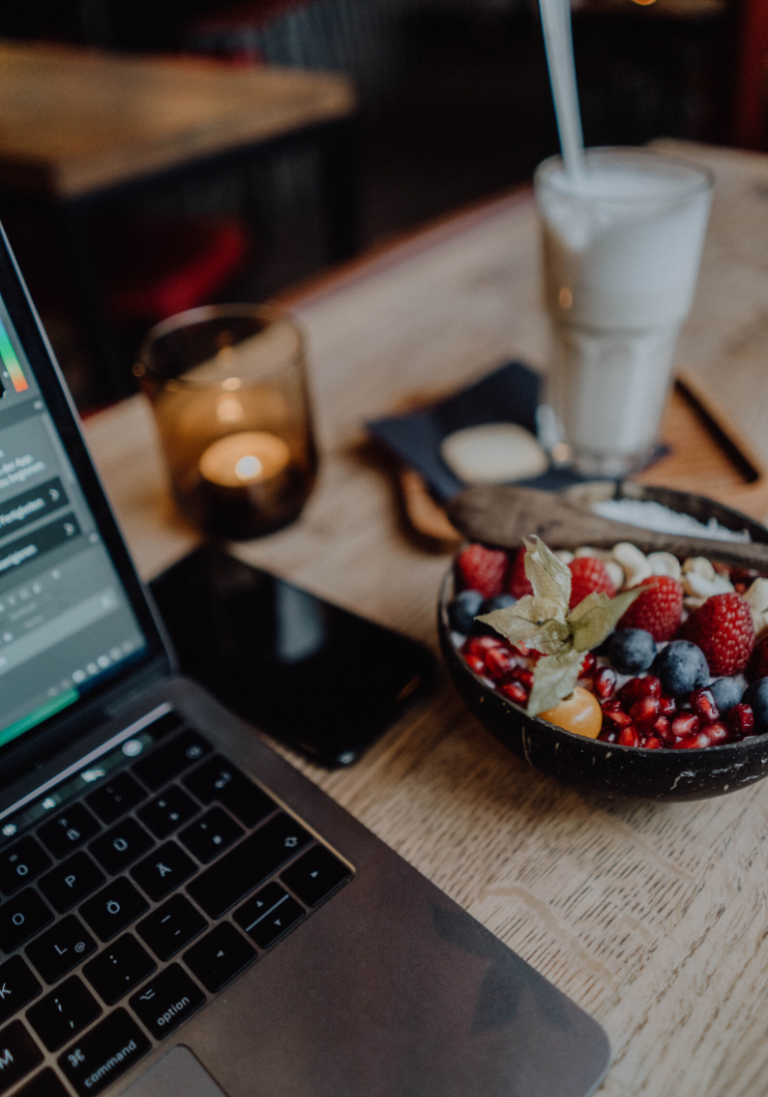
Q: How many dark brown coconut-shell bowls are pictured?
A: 1